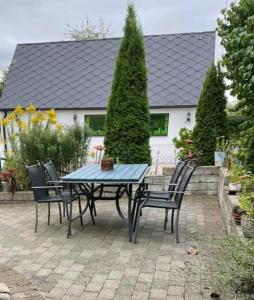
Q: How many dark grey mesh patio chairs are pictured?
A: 4